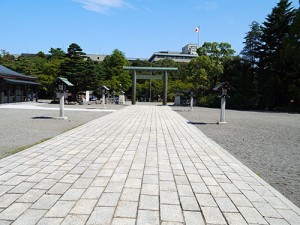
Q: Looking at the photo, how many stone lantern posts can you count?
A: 4